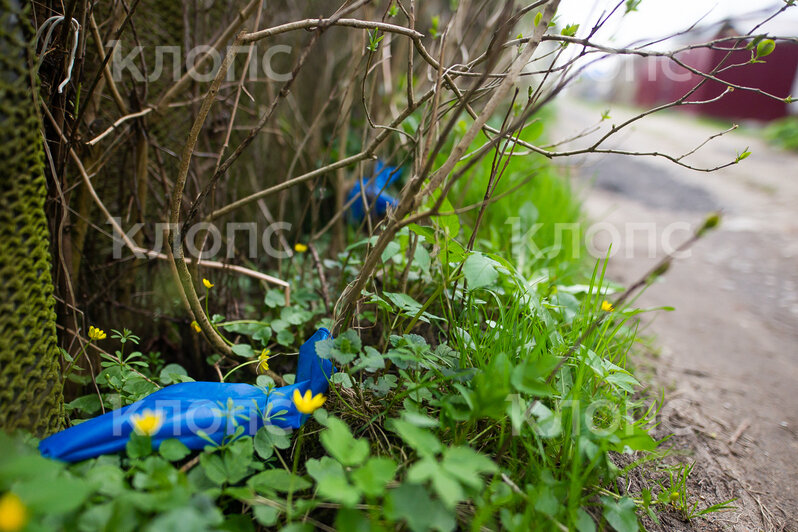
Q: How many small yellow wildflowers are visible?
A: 9